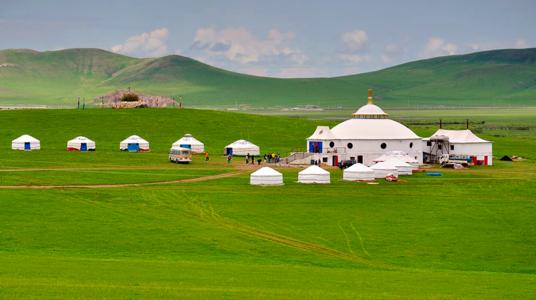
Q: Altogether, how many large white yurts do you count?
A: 1